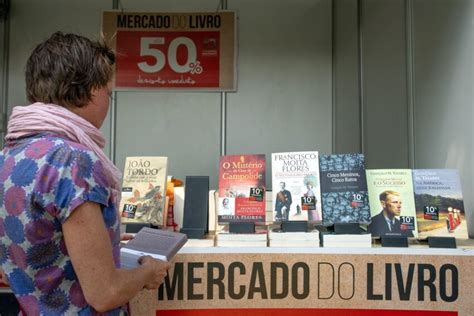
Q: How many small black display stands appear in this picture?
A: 7